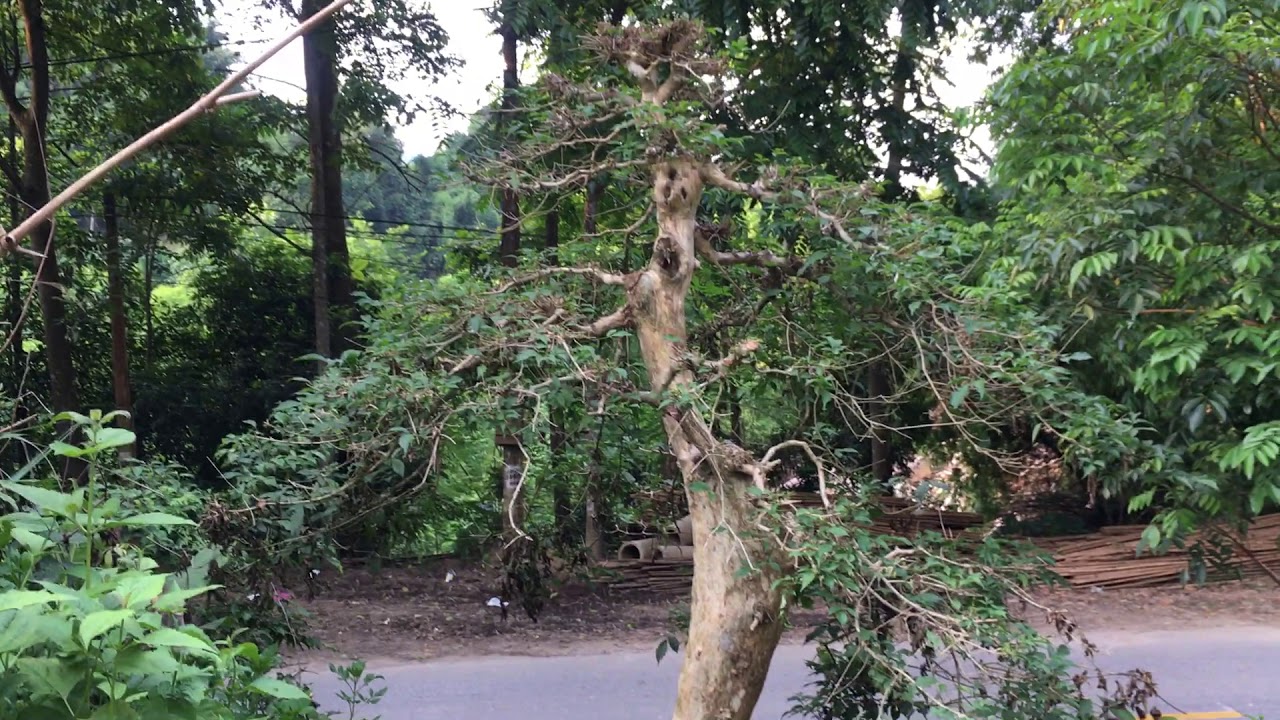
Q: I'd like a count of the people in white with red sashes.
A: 0